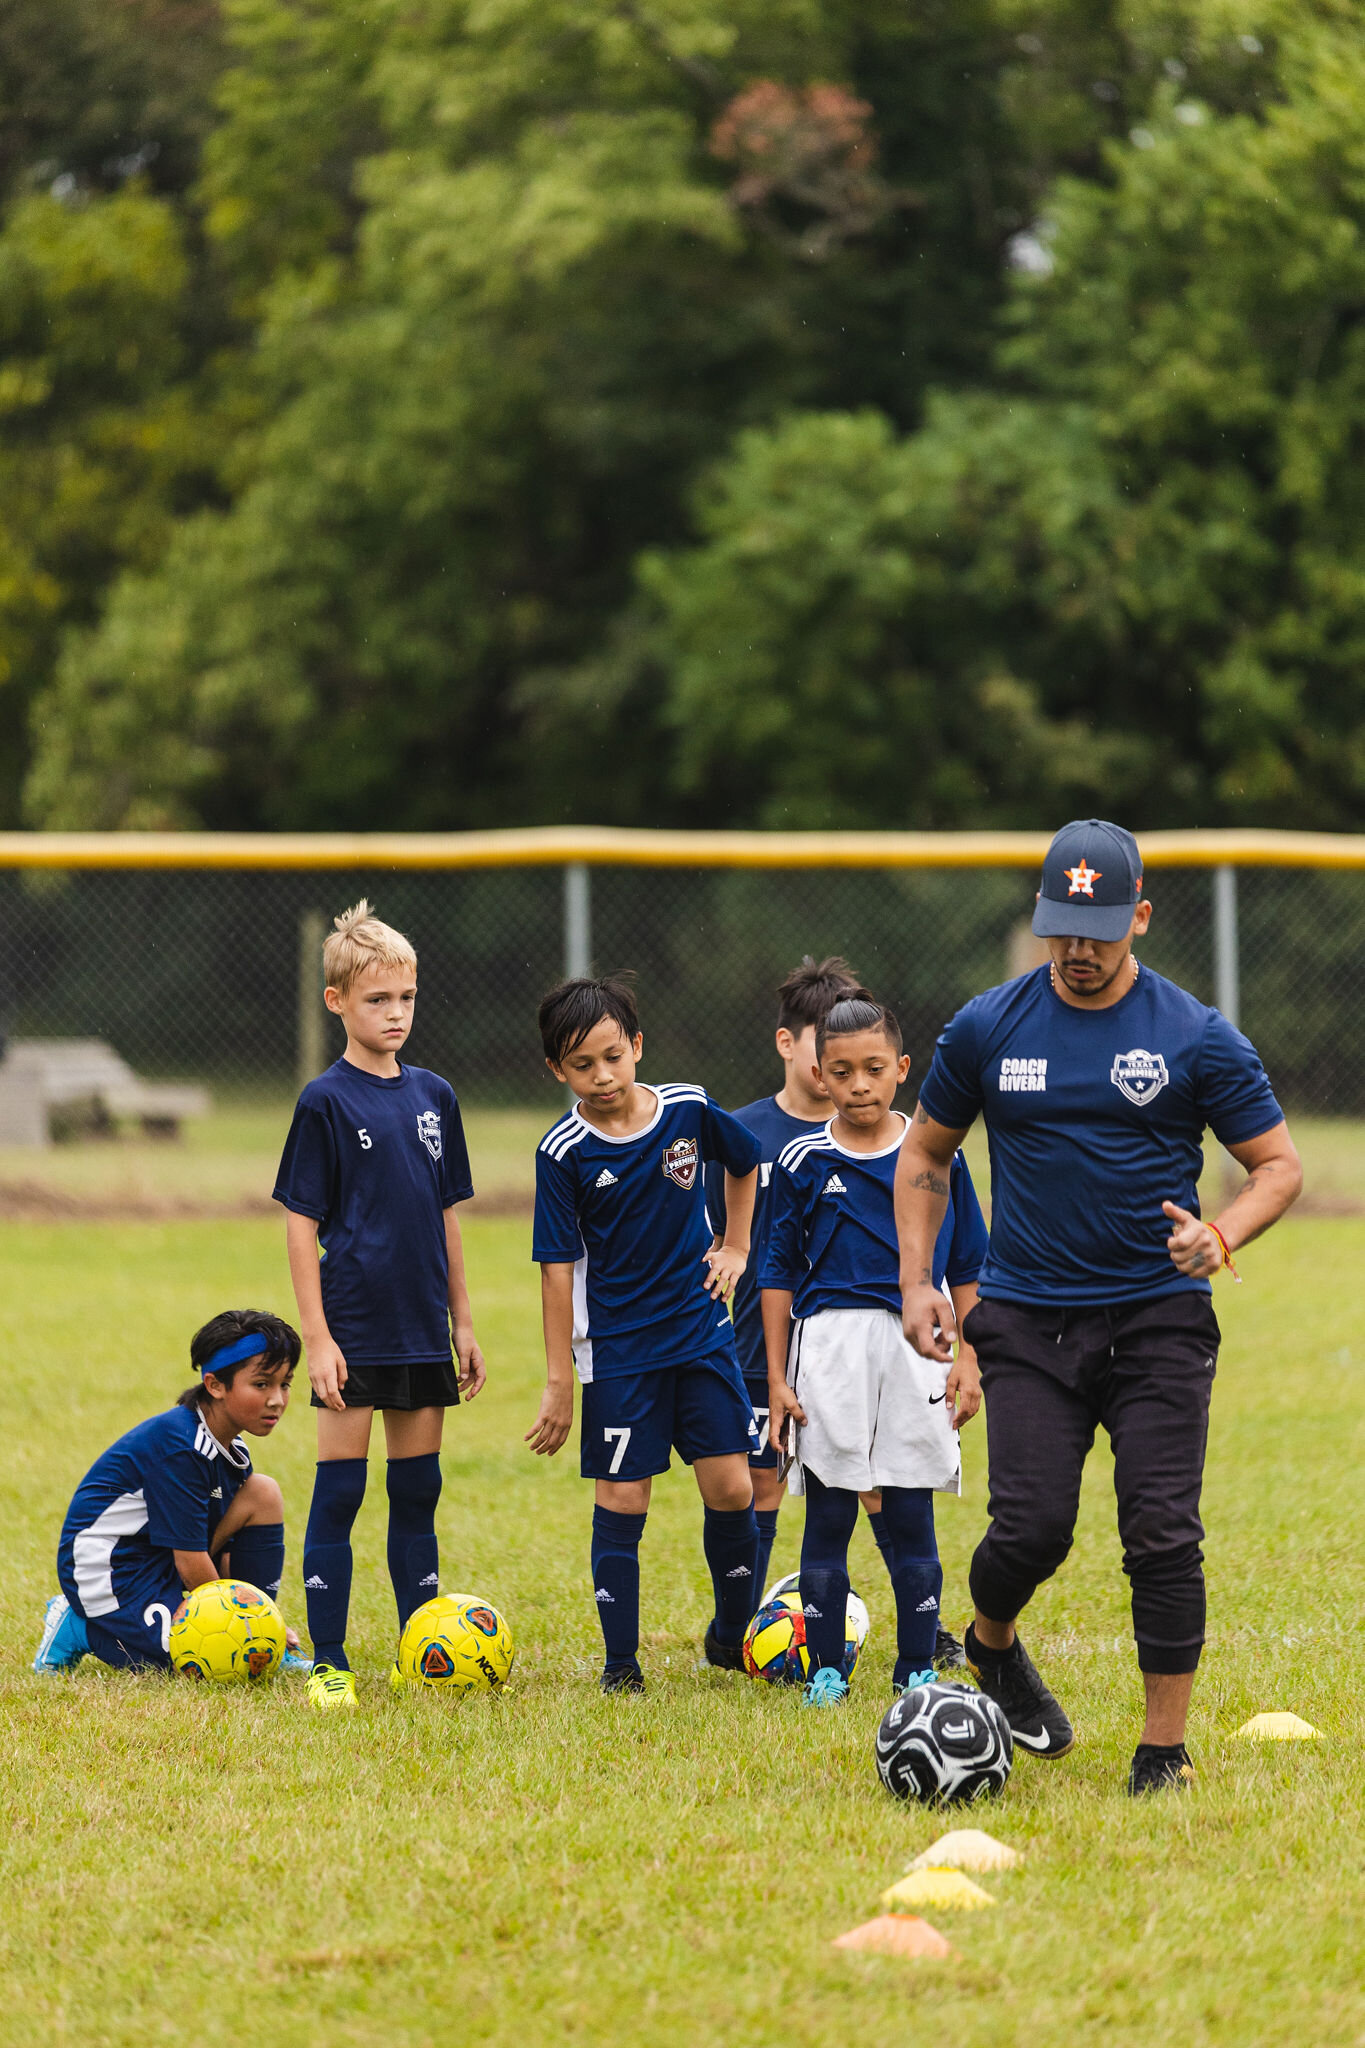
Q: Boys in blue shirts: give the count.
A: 5